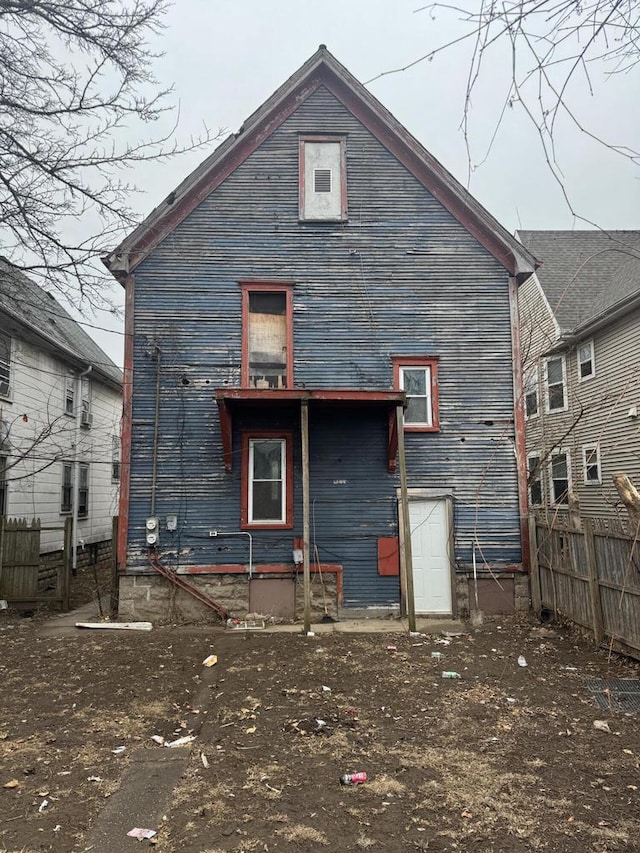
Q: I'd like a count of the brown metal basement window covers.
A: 2